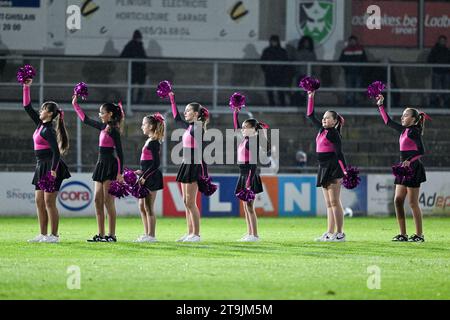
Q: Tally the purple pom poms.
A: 14